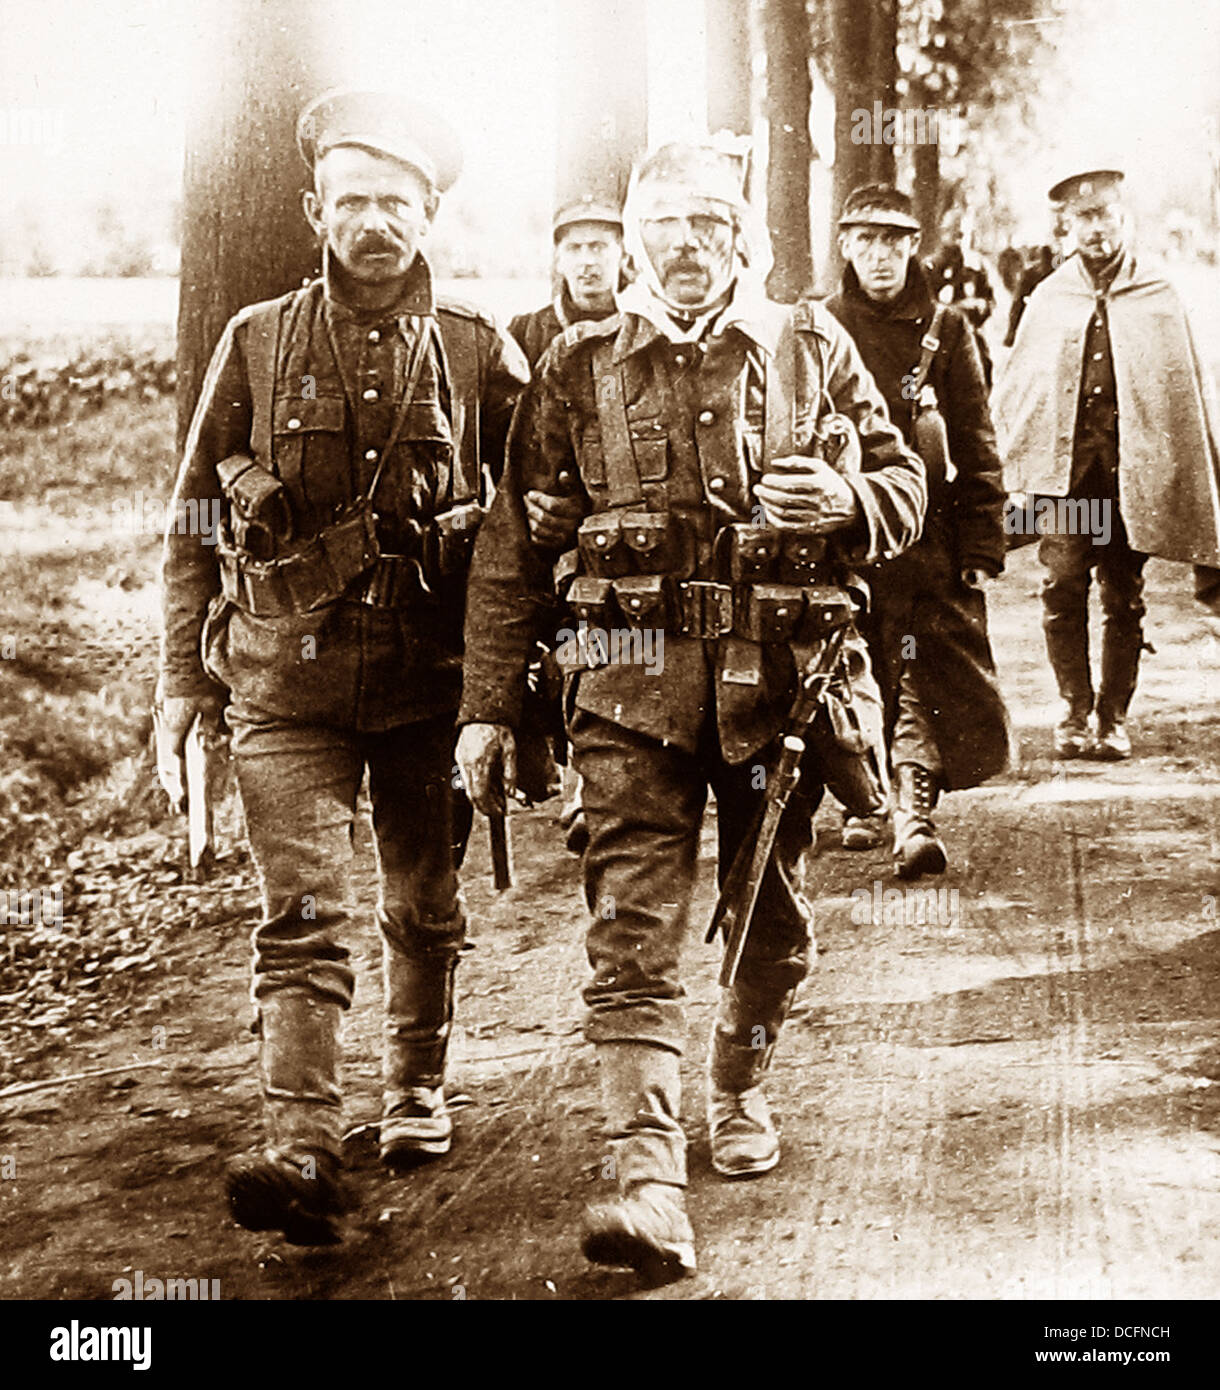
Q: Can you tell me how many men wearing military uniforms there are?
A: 5